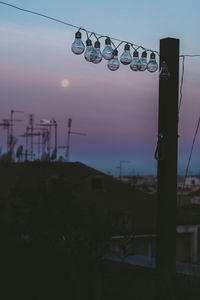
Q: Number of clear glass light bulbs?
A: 10